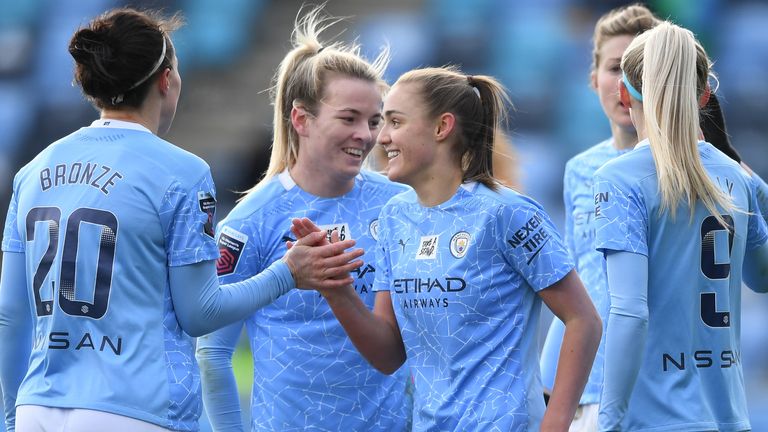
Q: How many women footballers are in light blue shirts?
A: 5